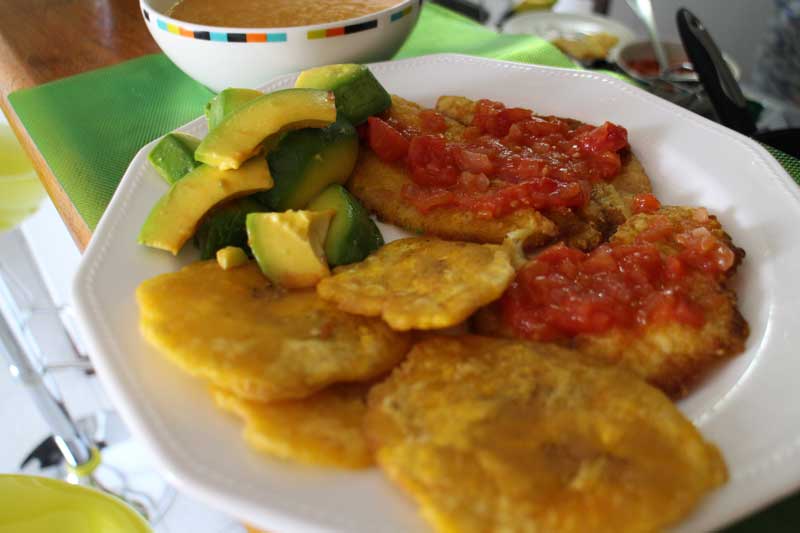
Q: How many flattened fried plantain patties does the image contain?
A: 4